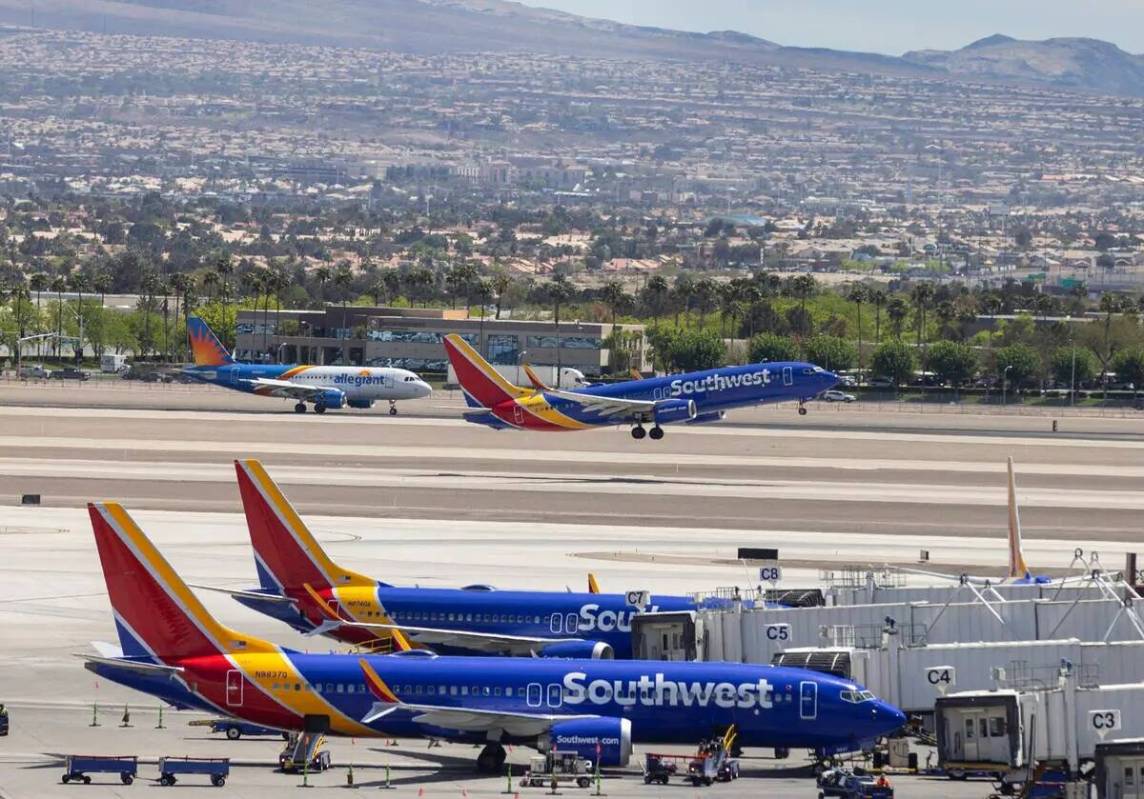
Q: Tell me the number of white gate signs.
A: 5